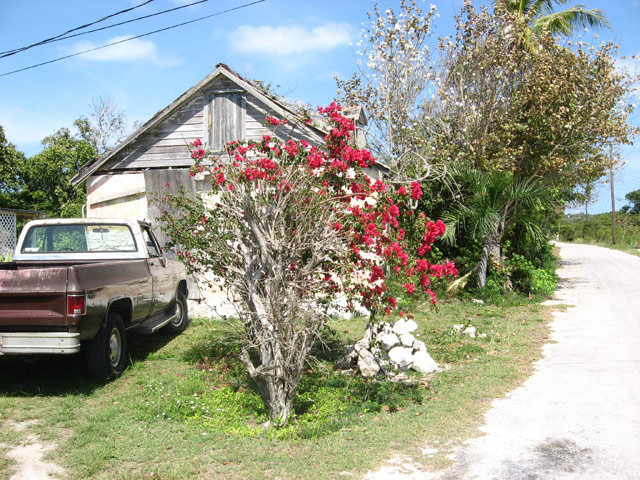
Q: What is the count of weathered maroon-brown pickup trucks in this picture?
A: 1